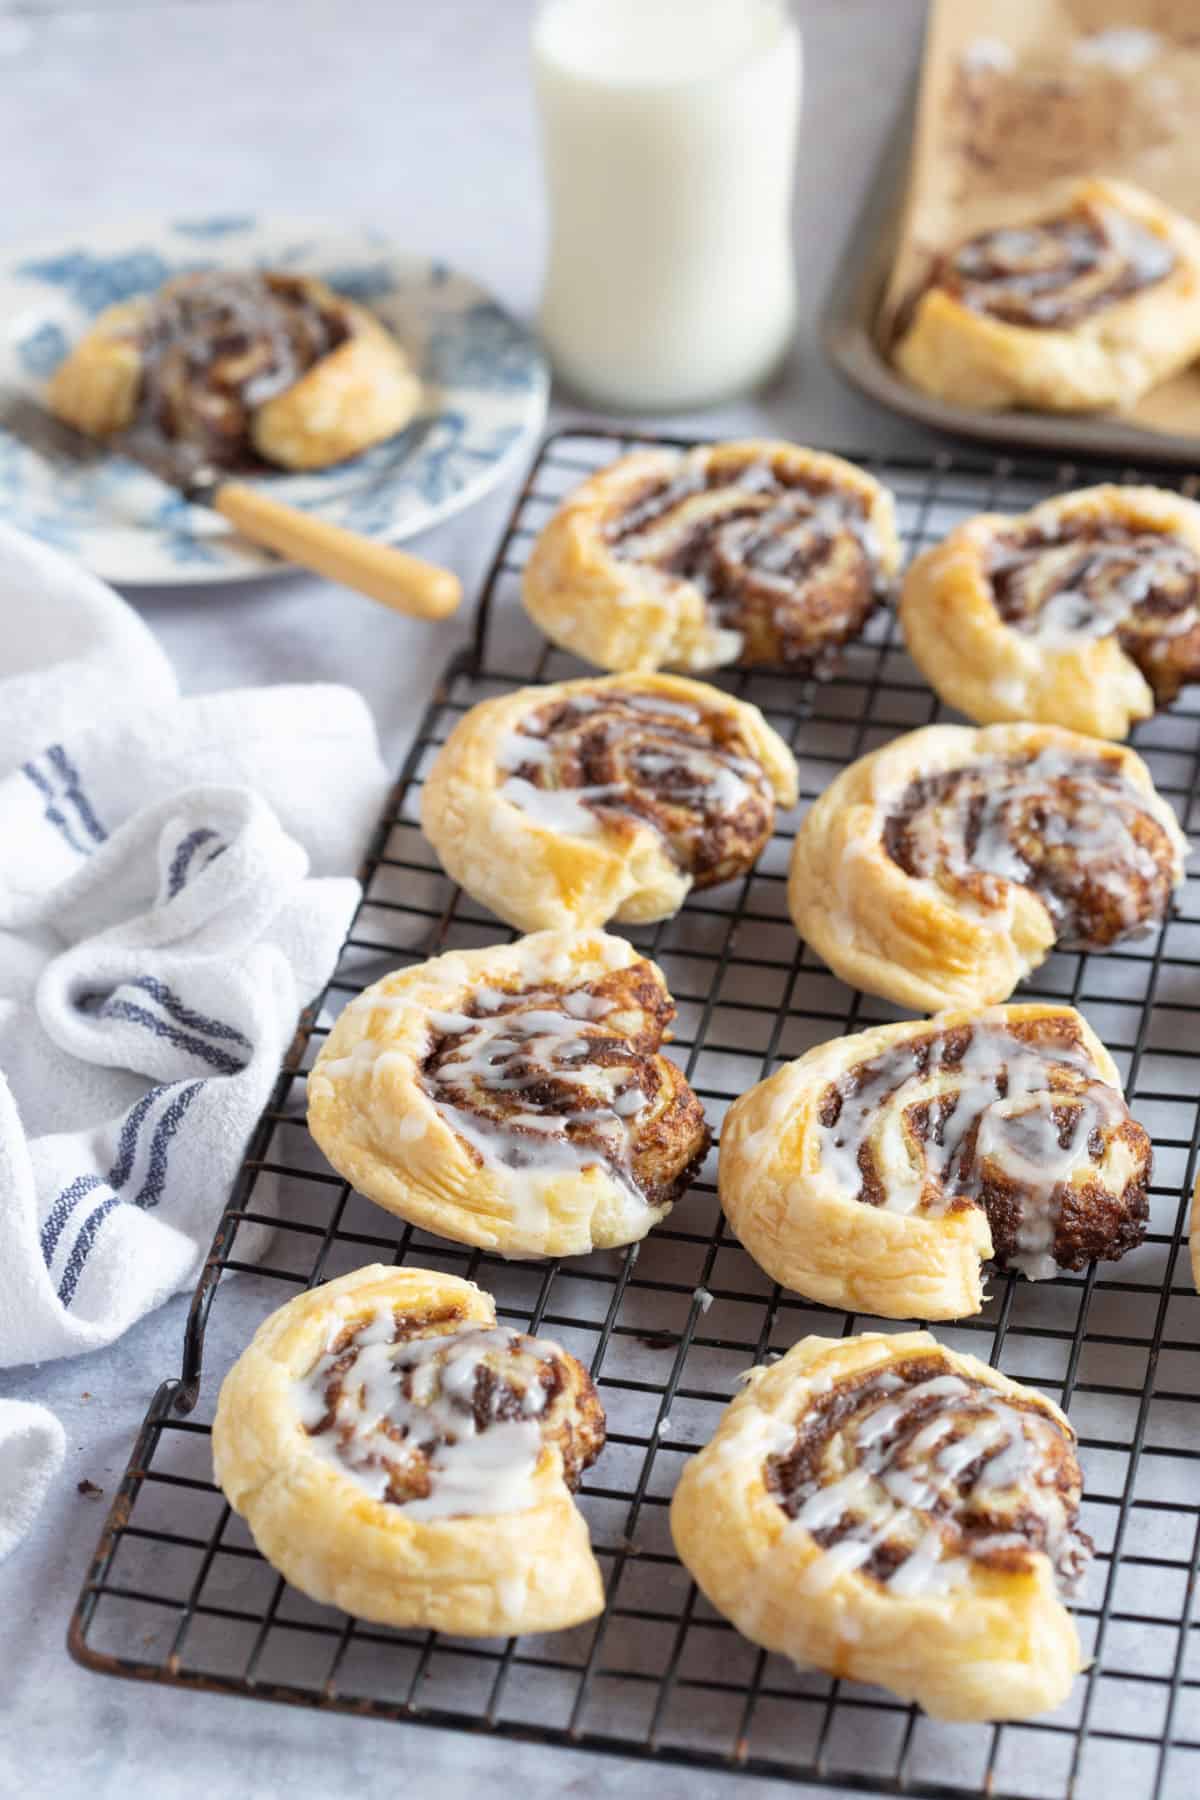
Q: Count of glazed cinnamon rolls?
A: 10